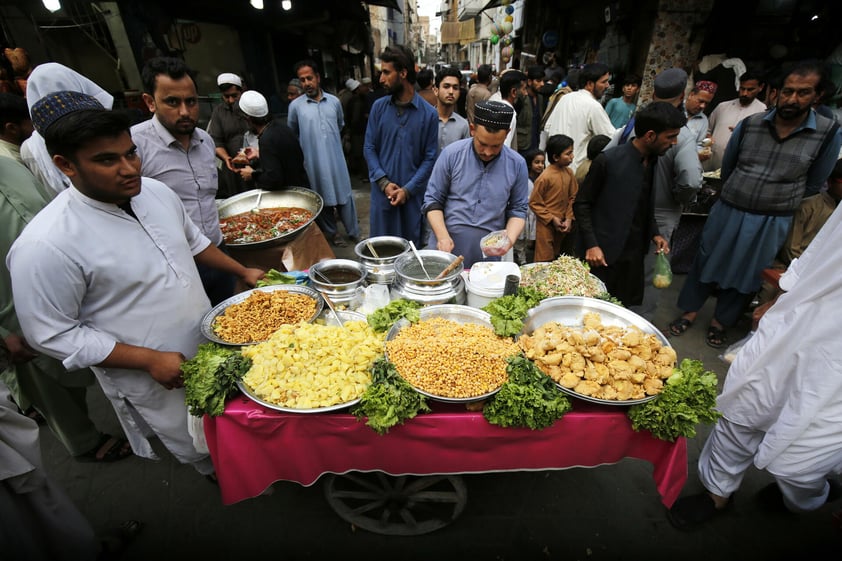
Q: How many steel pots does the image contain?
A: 3